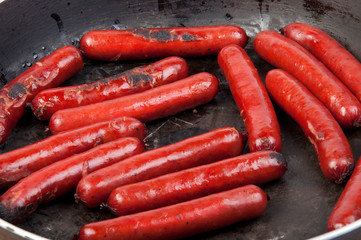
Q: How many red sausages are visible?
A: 14